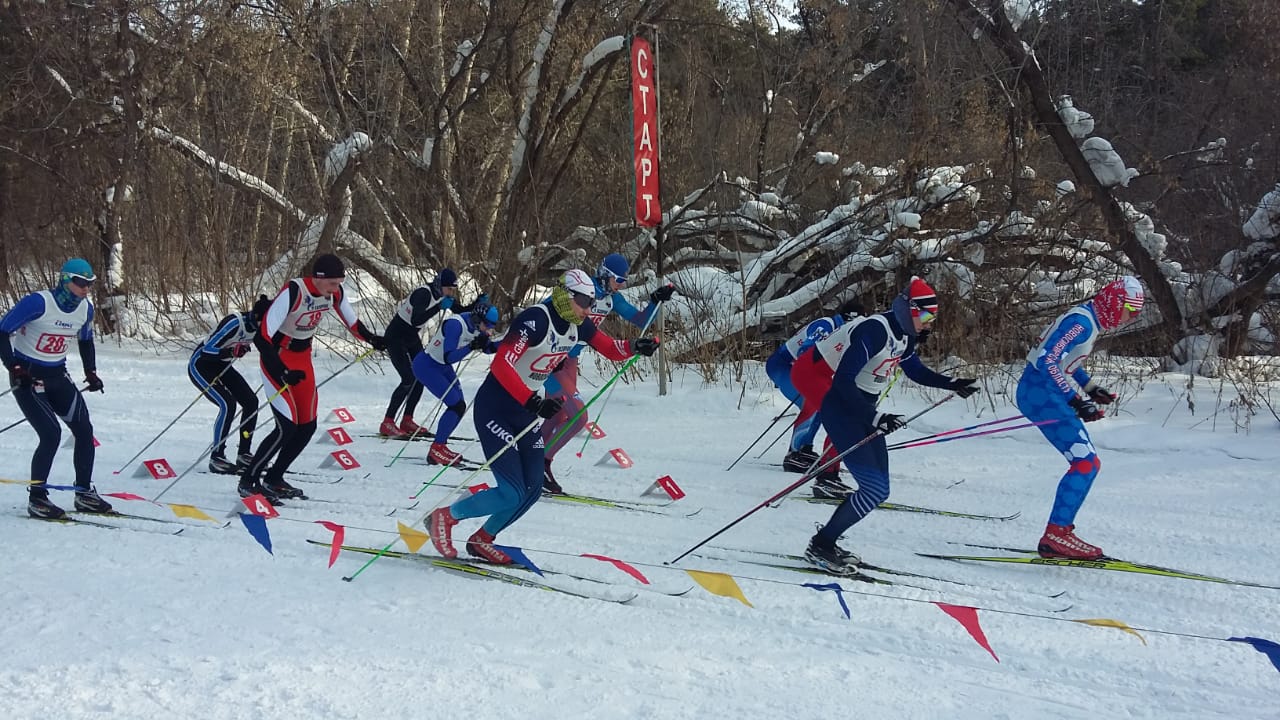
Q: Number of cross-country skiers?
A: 11